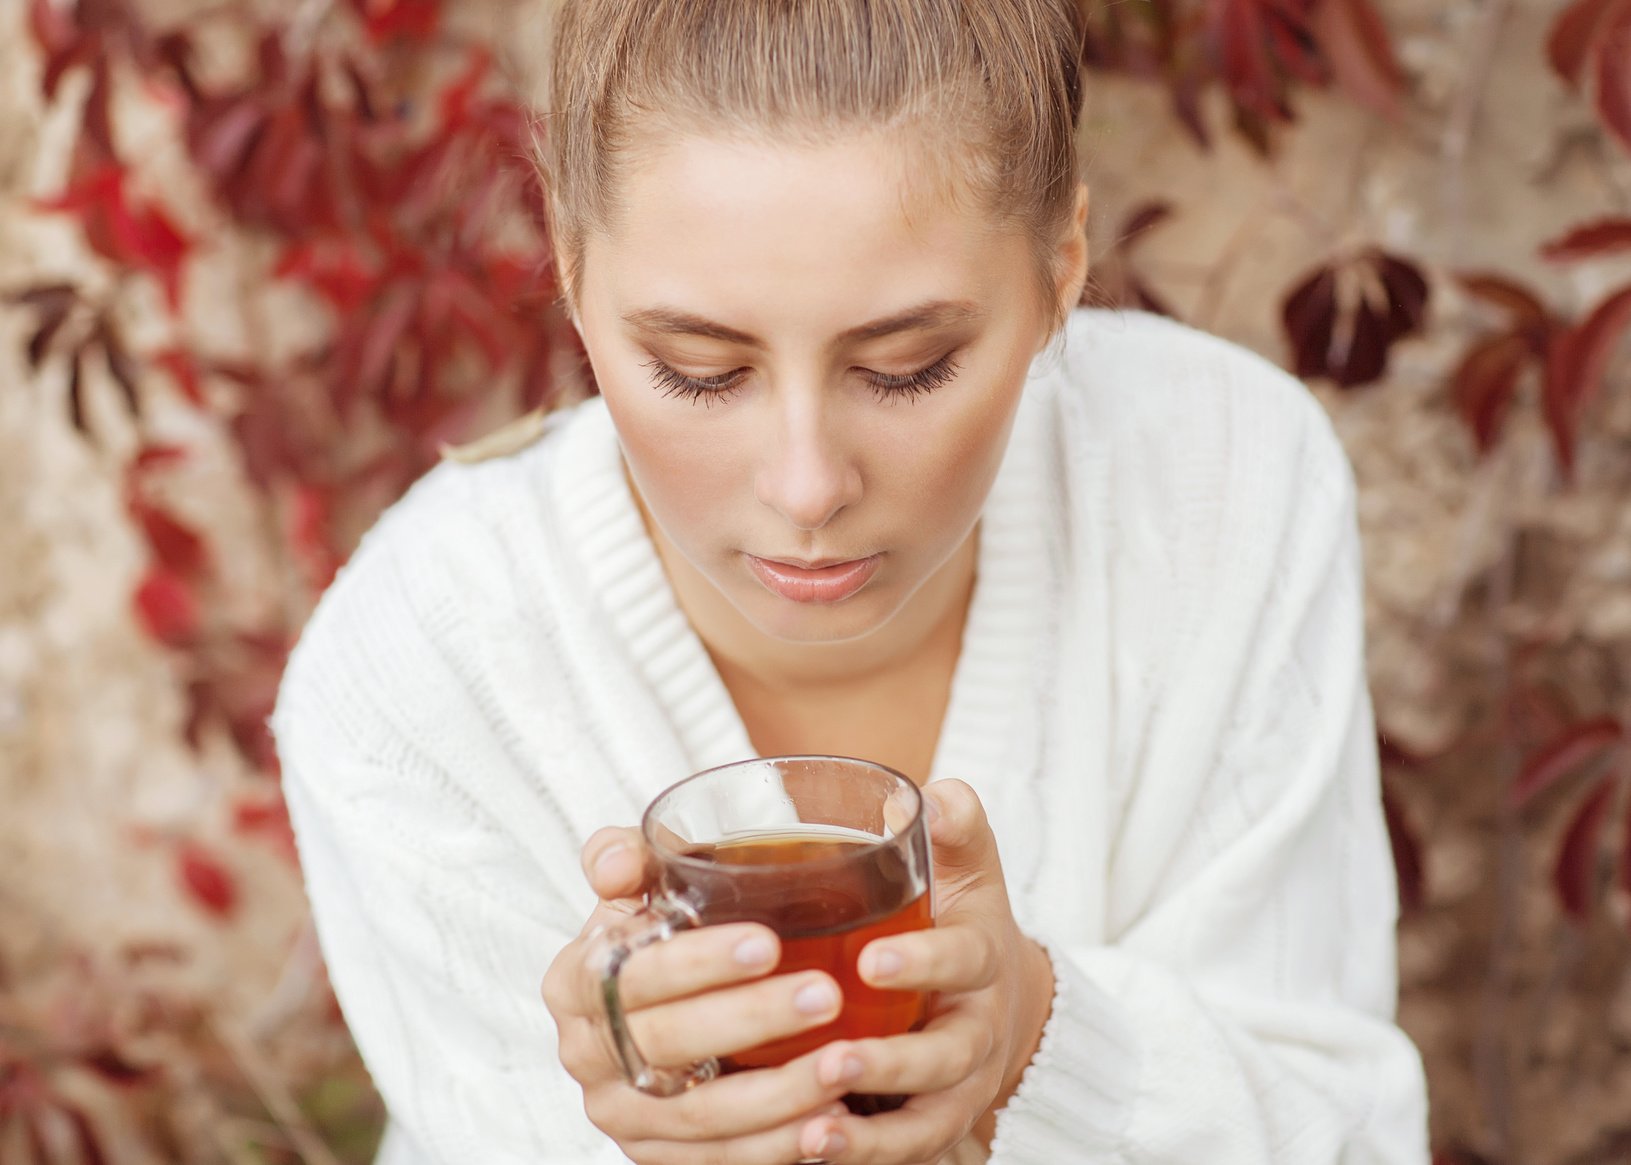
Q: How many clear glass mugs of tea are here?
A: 1